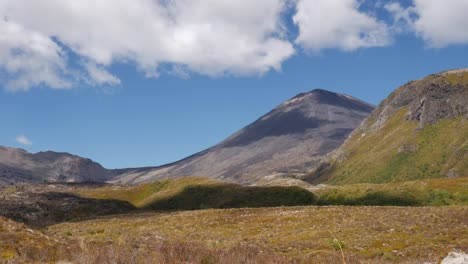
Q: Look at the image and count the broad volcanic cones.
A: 1